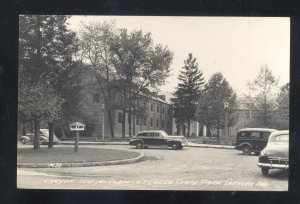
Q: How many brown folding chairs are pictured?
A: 0